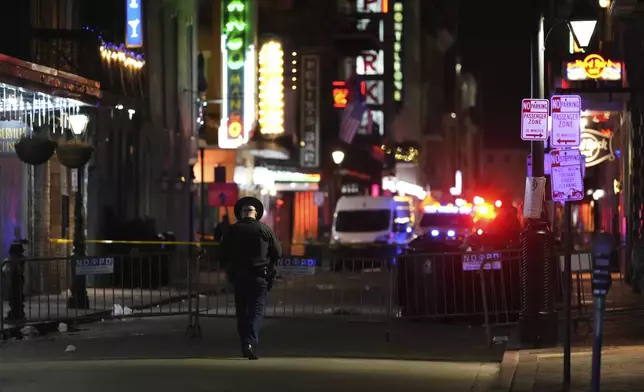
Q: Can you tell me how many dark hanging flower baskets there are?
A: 2